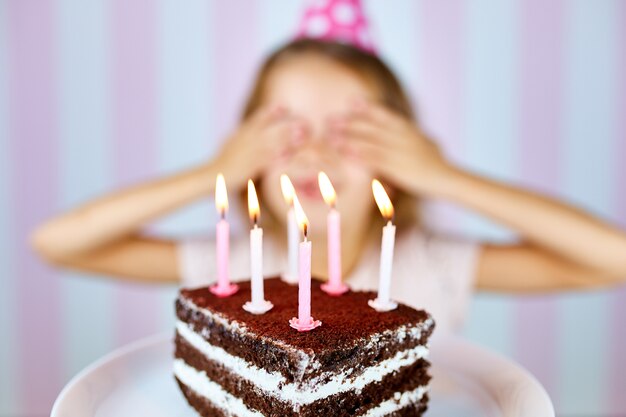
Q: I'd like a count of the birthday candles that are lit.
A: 6